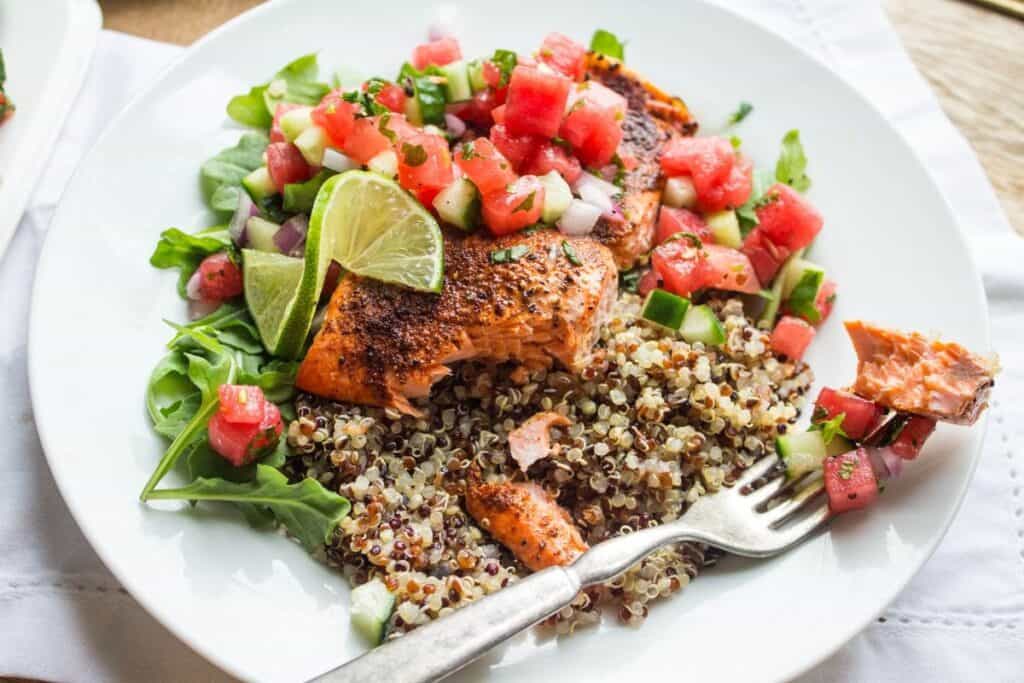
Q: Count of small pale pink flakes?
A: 1